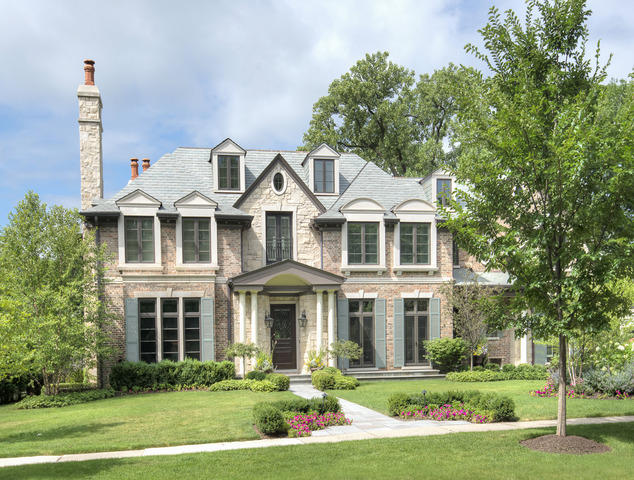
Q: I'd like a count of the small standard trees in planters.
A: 2